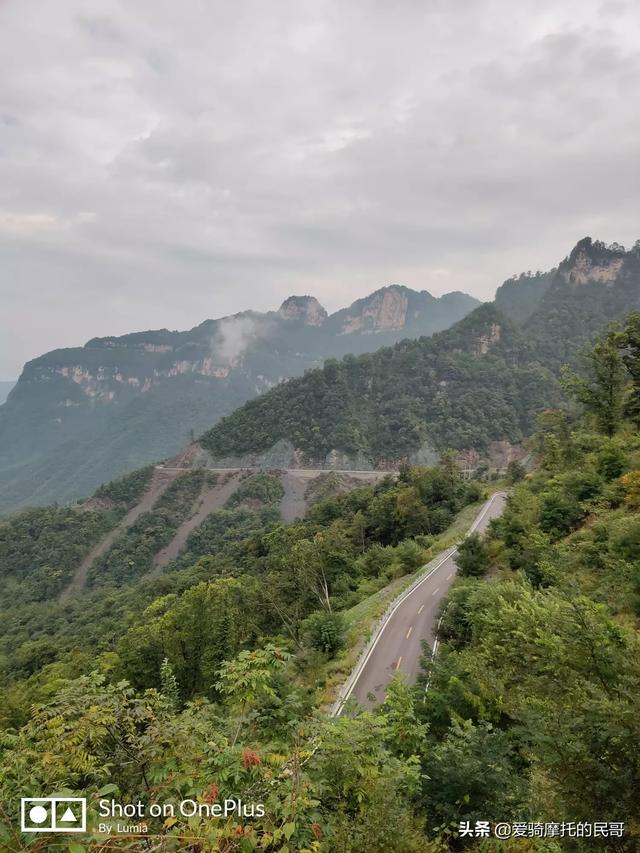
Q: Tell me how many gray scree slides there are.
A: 3